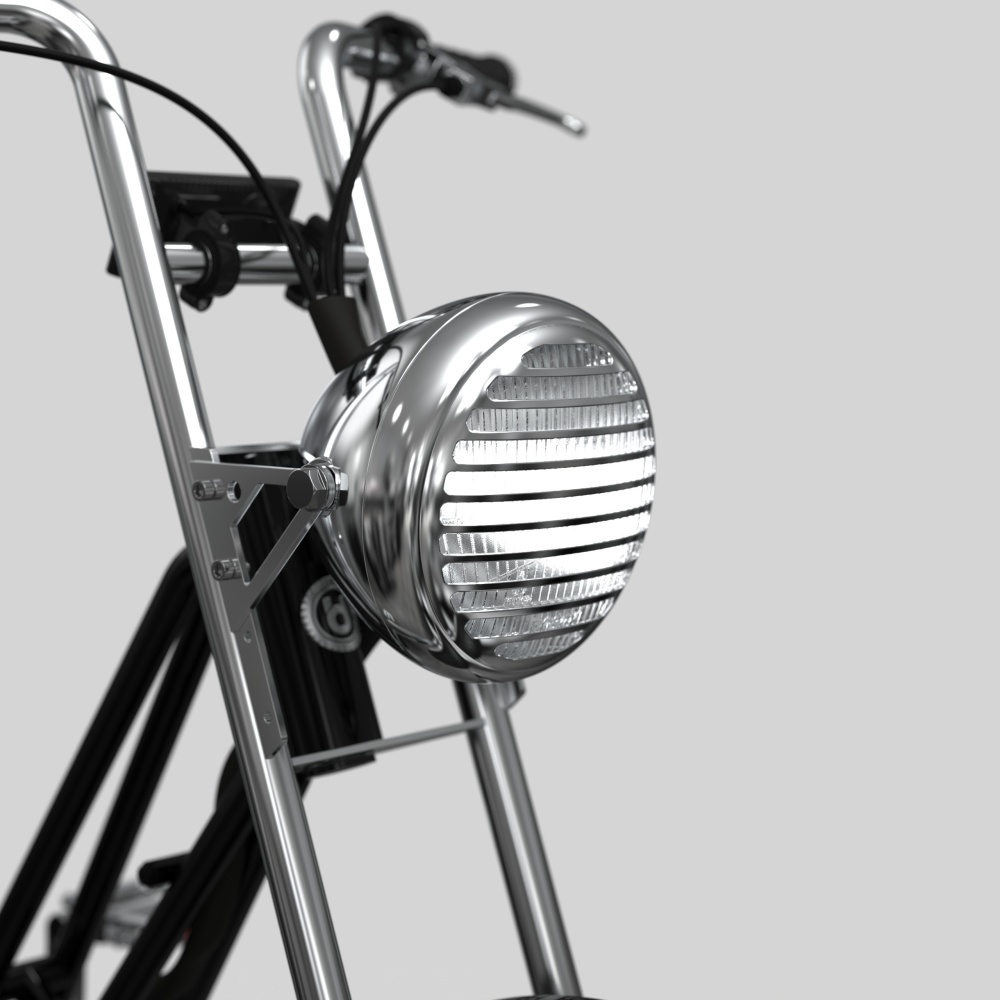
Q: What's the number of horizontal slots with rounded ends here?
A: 11